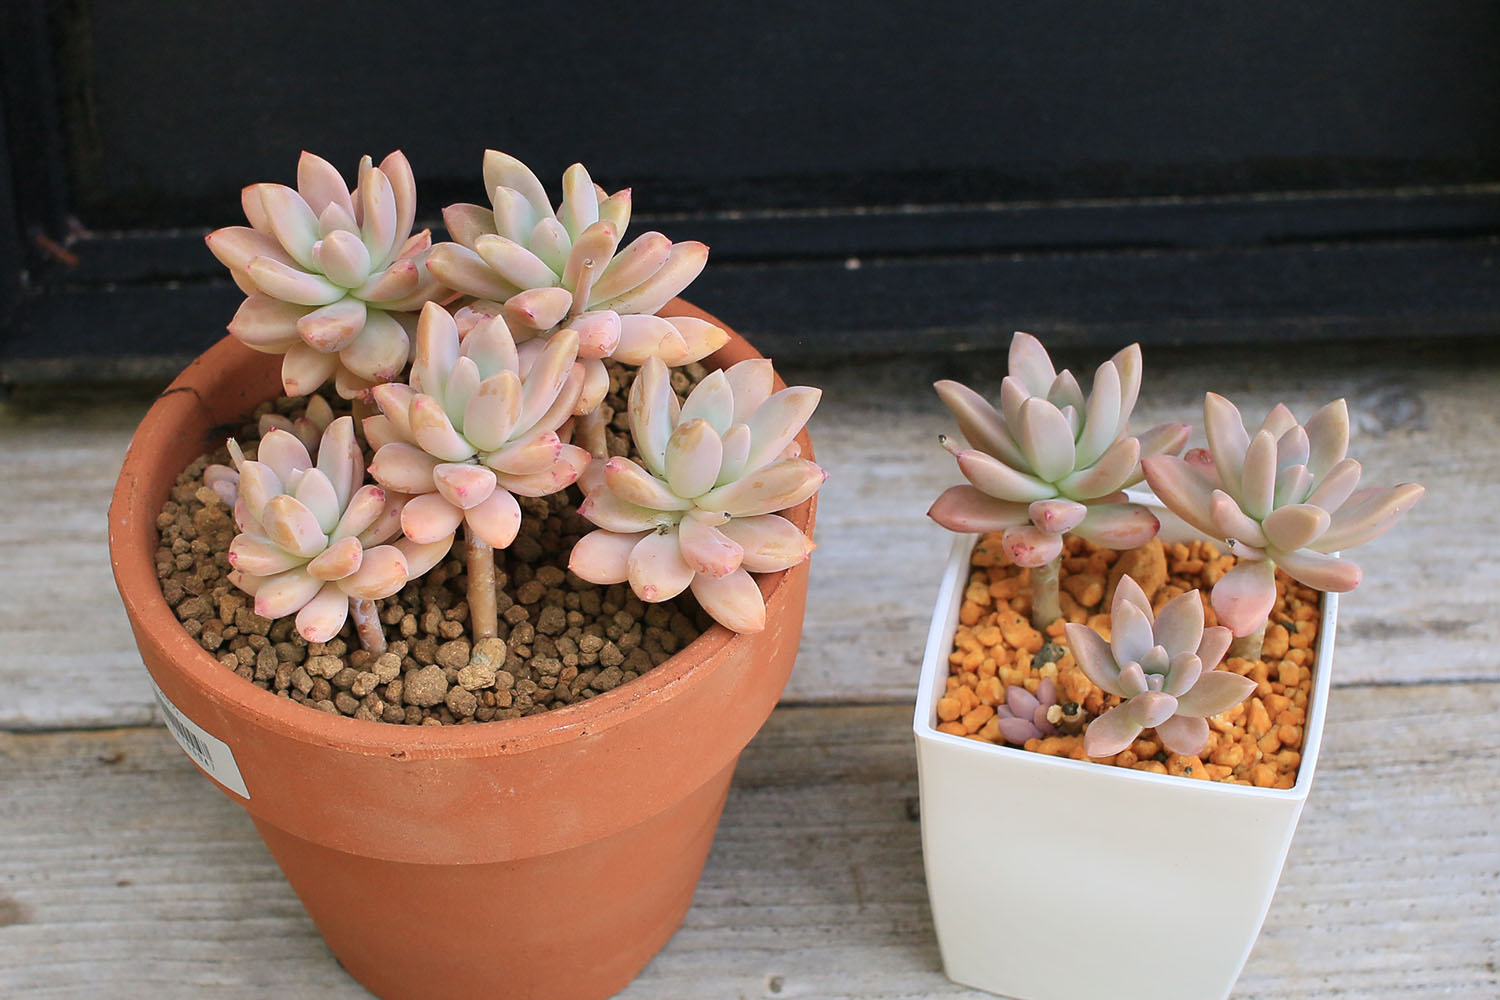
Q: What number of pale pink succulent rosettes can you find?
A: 8